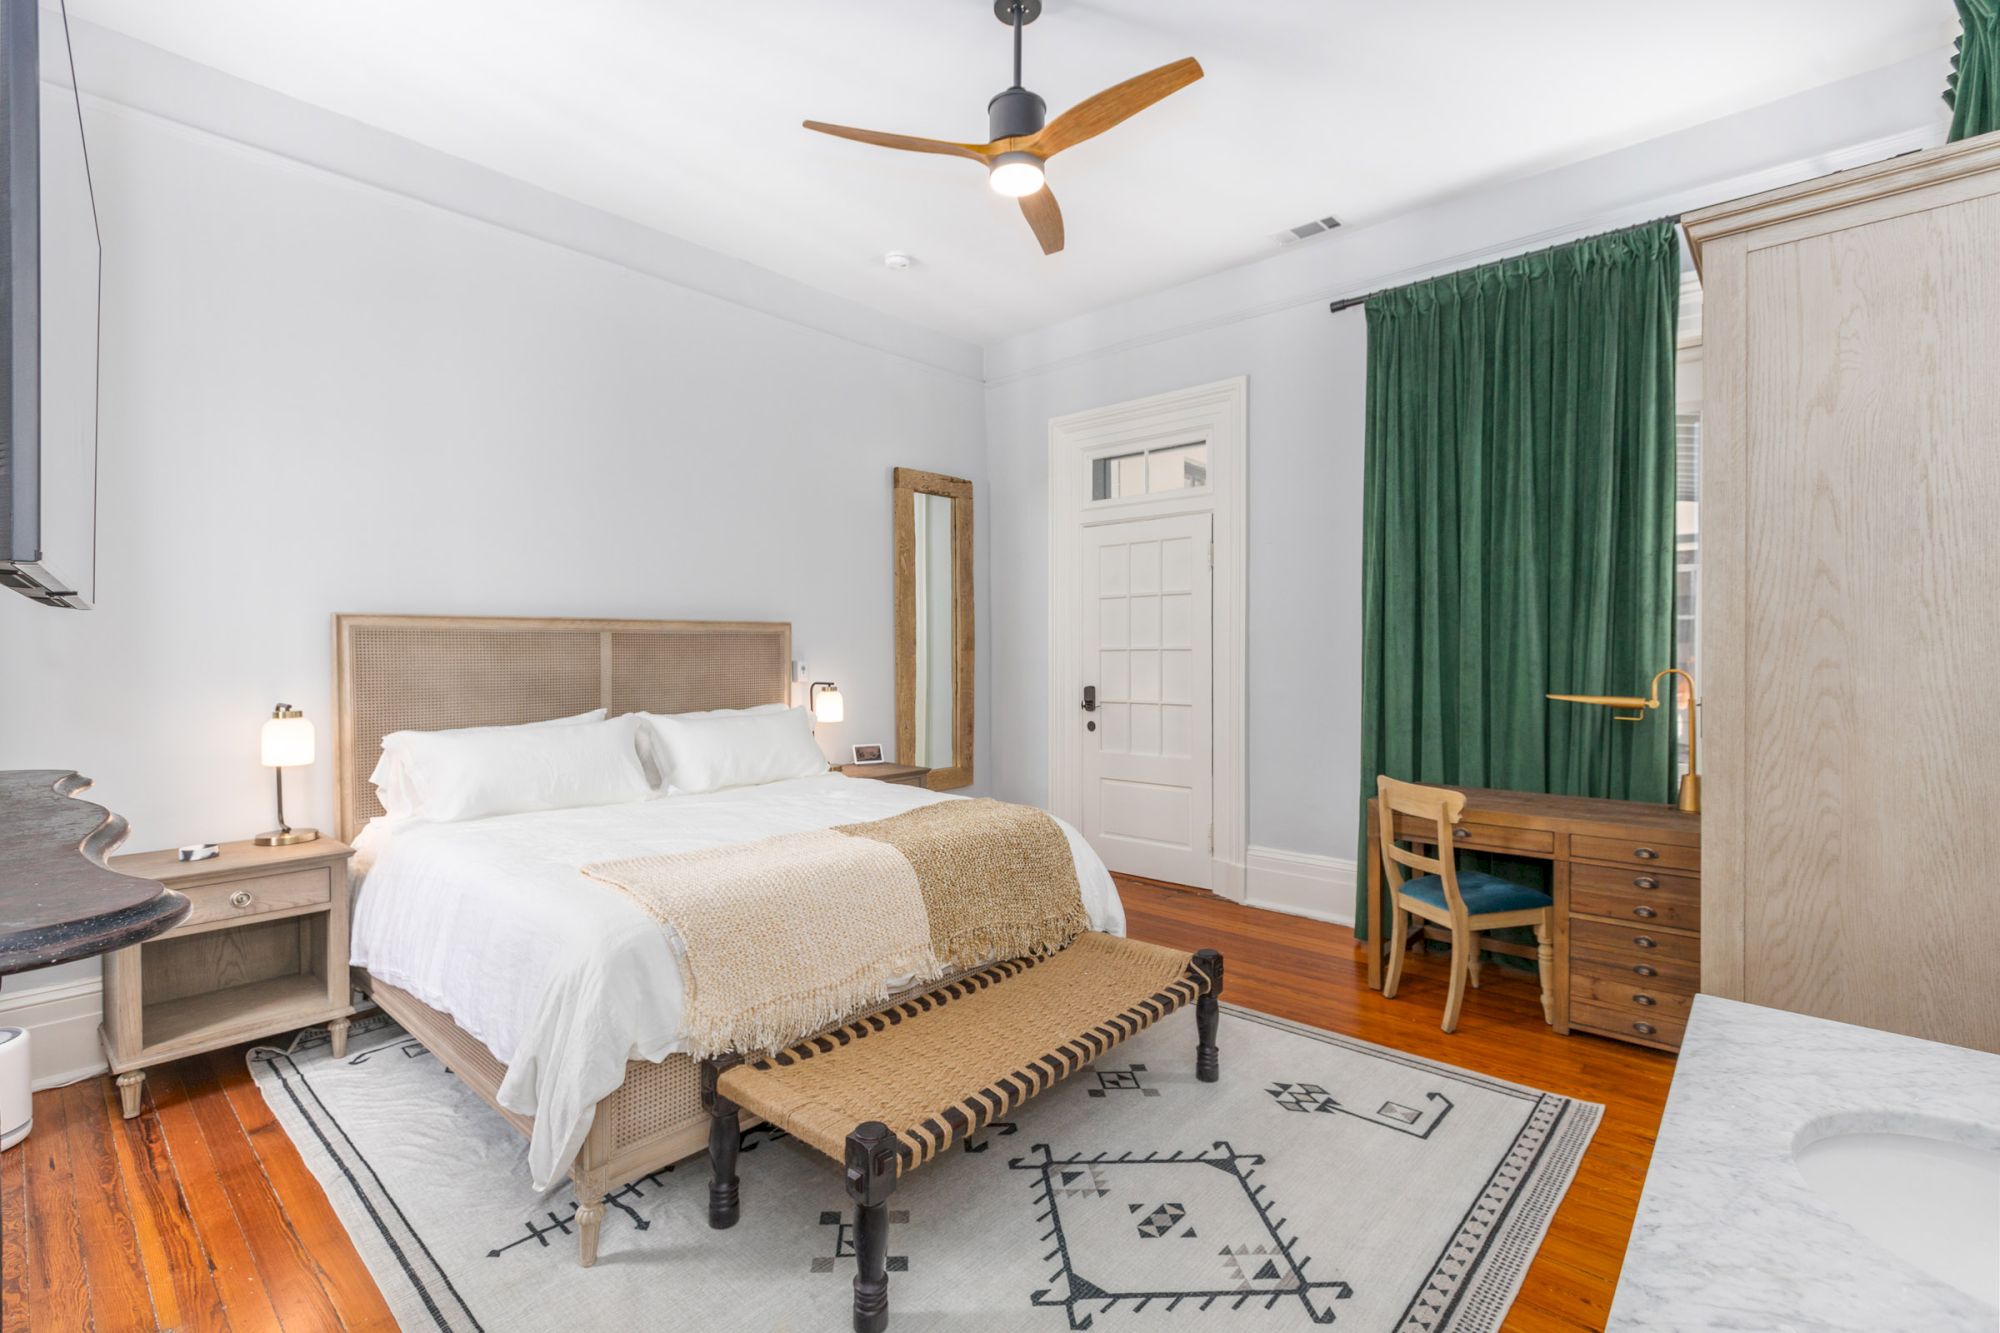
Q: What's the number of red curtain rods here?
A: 0